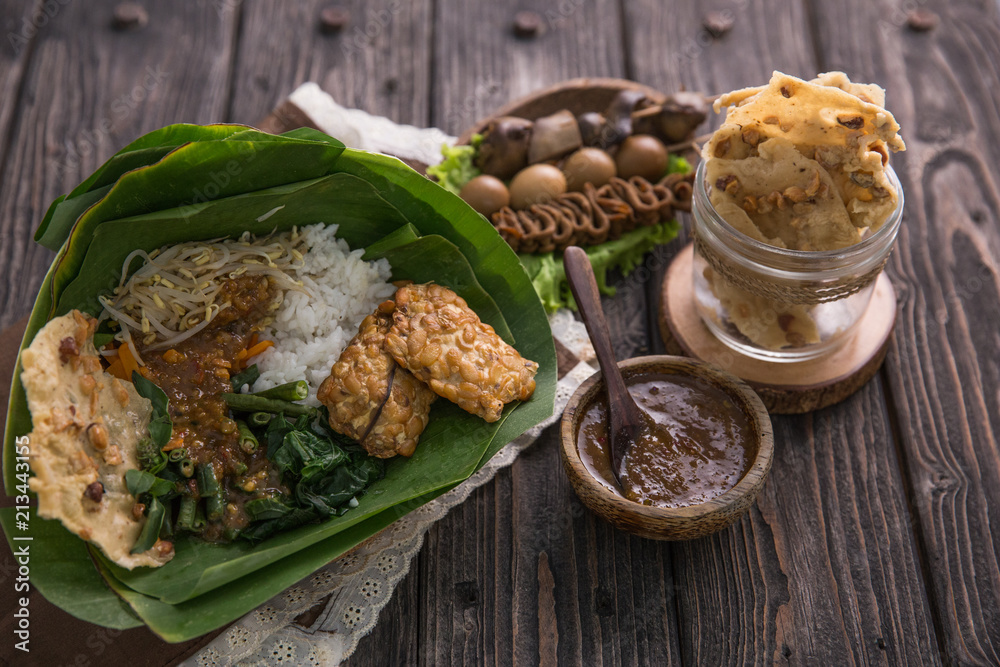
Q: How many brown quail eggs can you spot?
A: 4